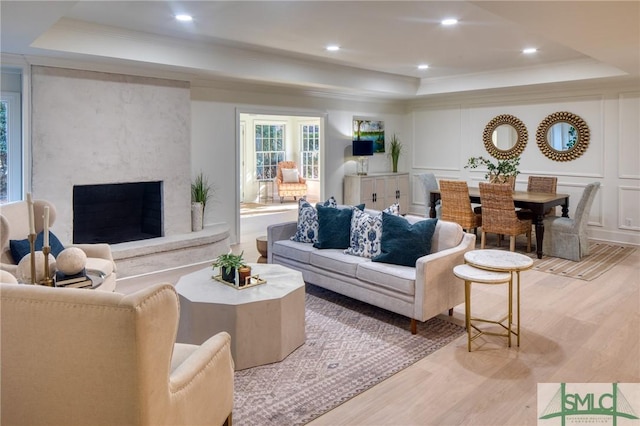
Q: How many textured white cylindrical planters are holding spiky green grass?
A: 1